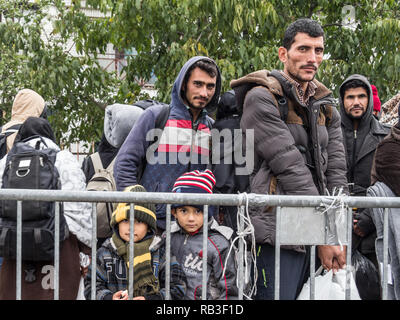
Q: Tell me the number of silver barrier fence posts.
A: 11